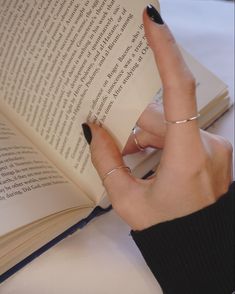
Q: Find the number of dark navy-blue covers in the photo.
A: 1